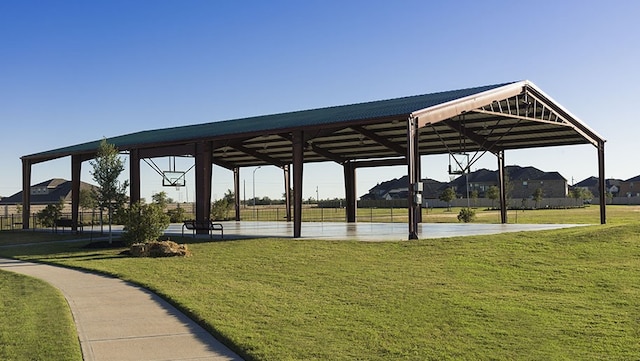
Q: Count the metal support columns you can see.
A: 12